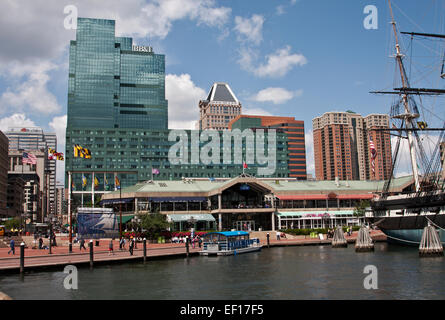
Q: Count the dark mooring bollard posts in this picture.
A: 5